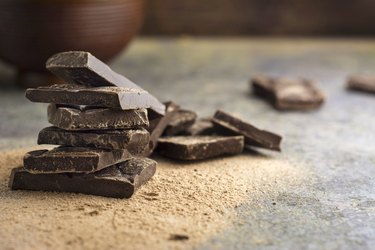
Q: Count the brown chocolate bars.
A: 13